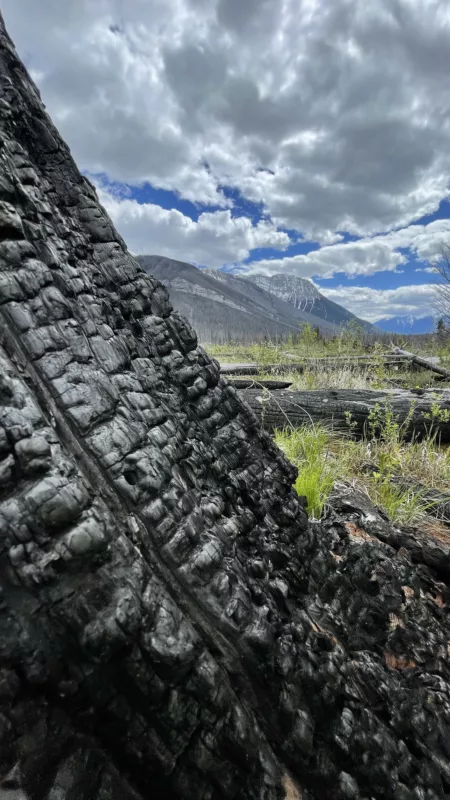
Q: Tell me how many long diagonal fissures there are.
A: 1